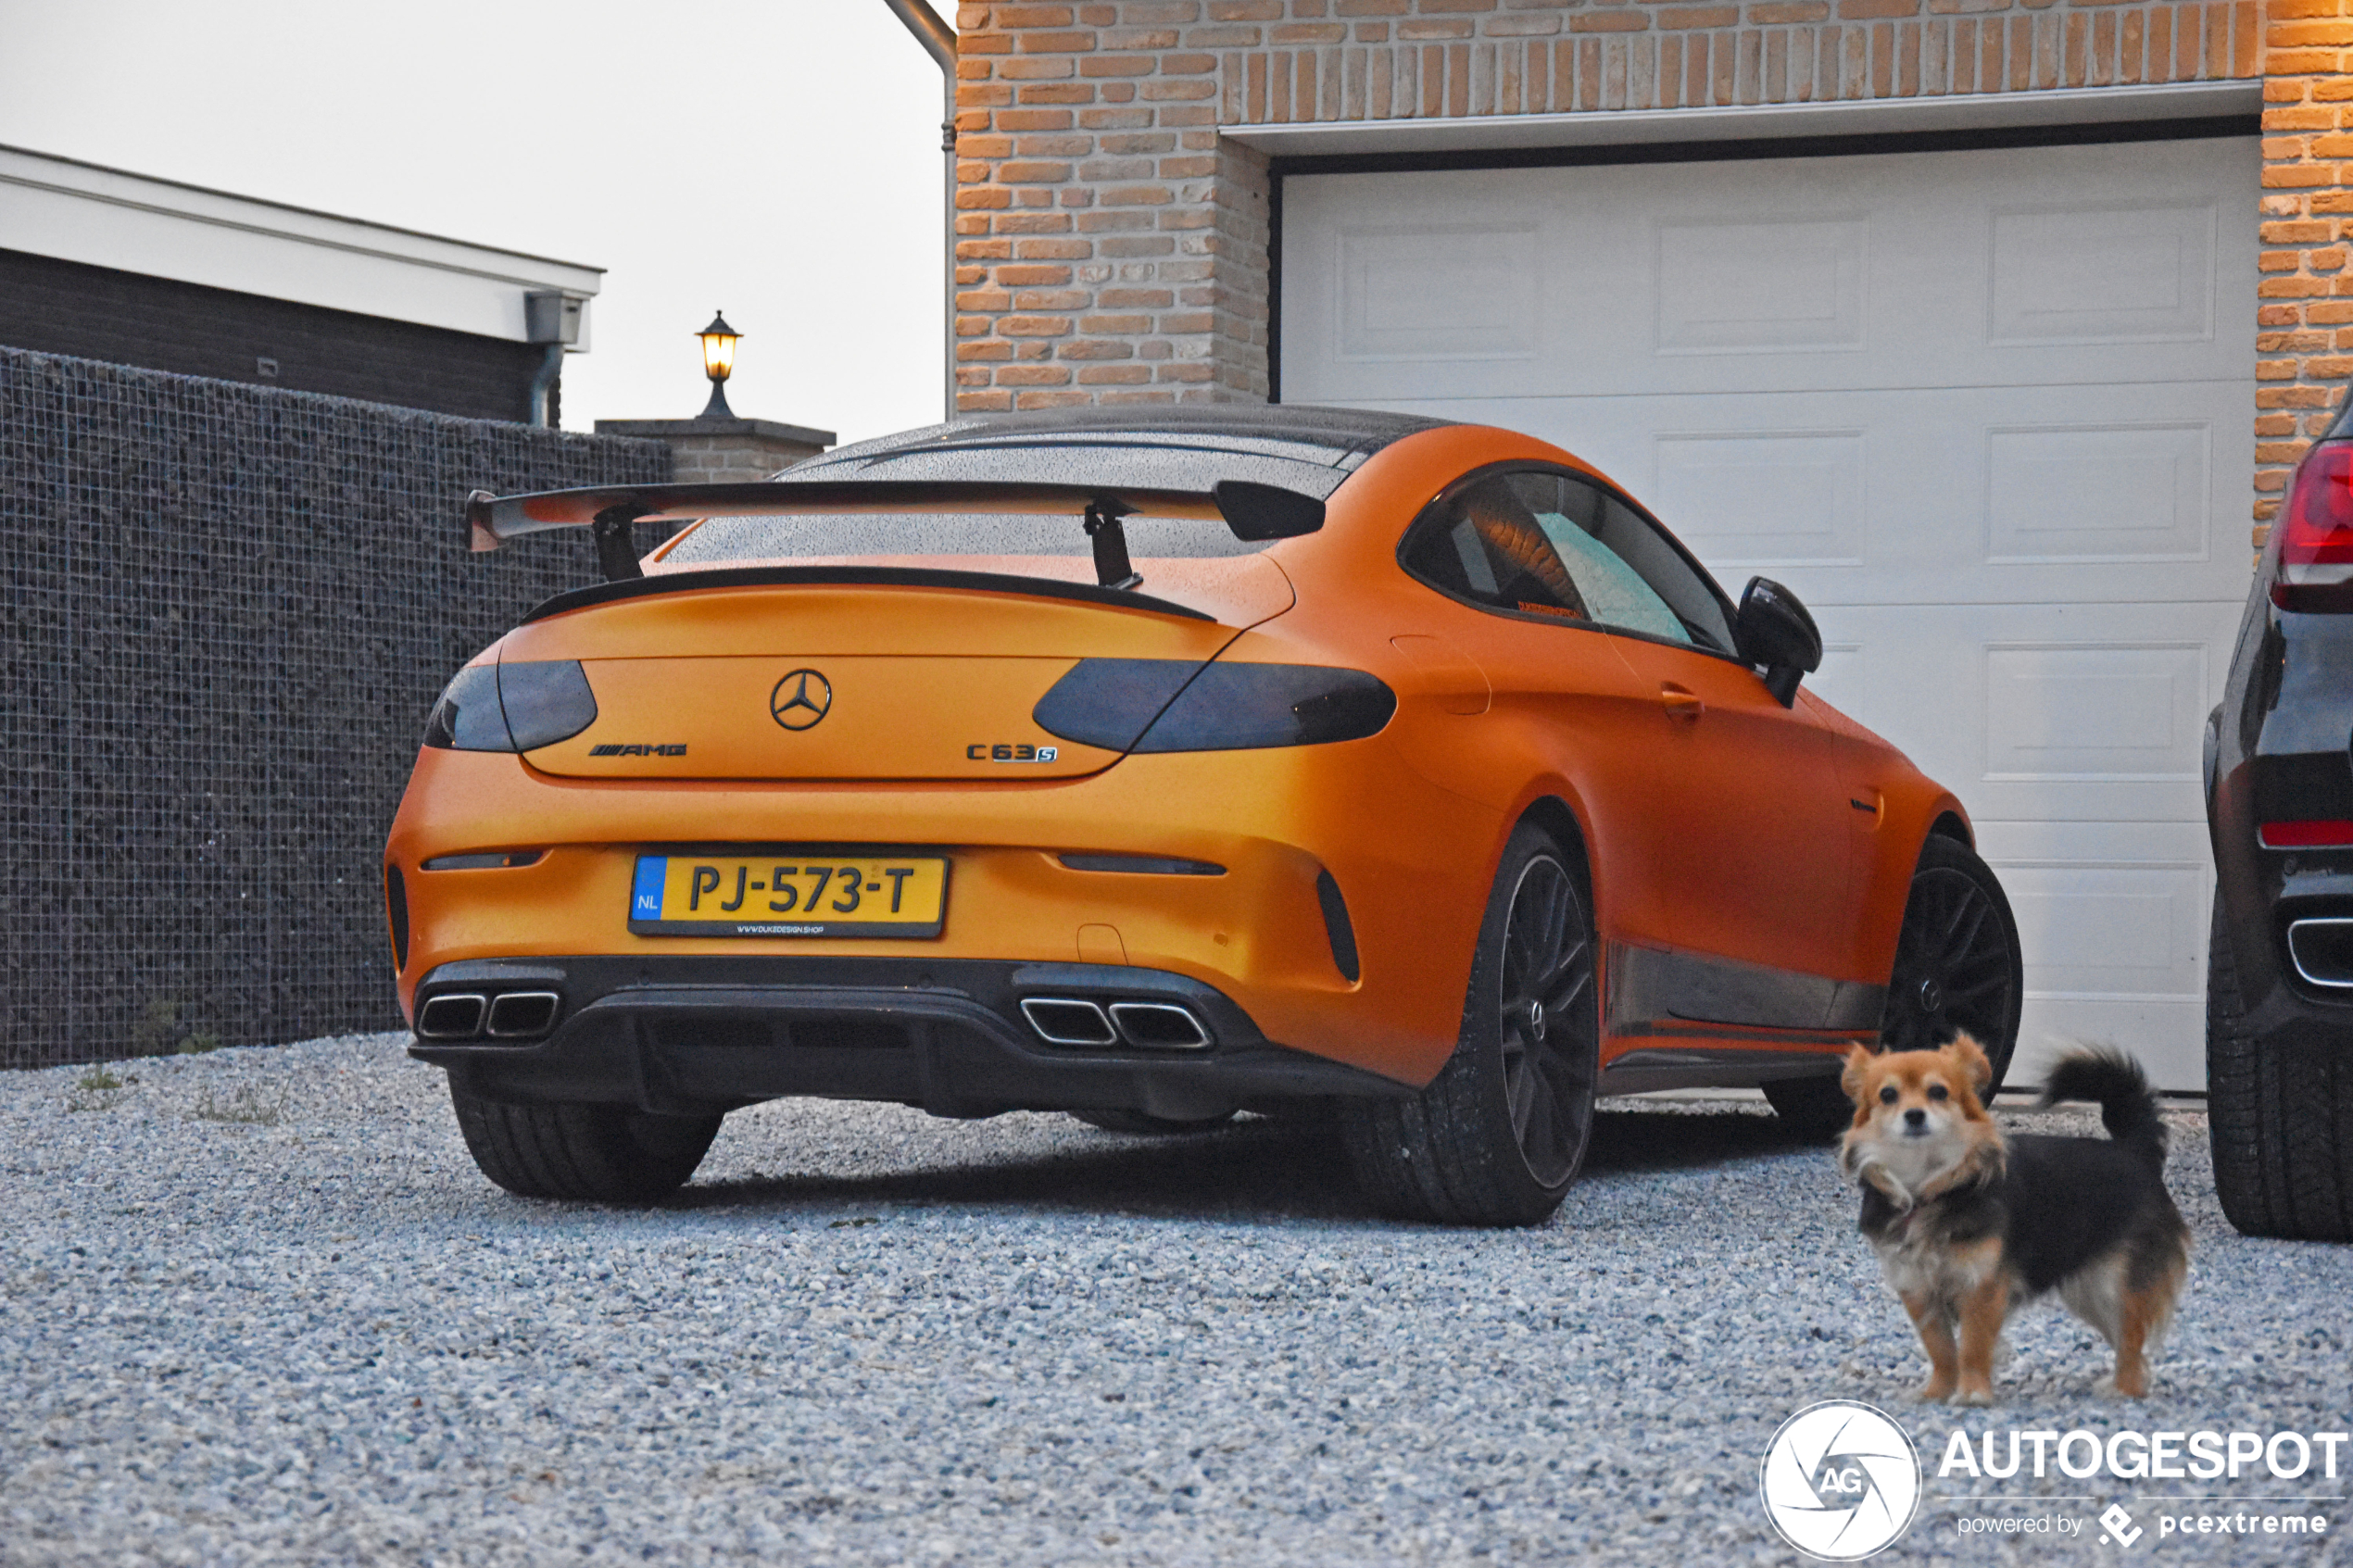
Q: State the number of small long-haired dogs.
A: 1